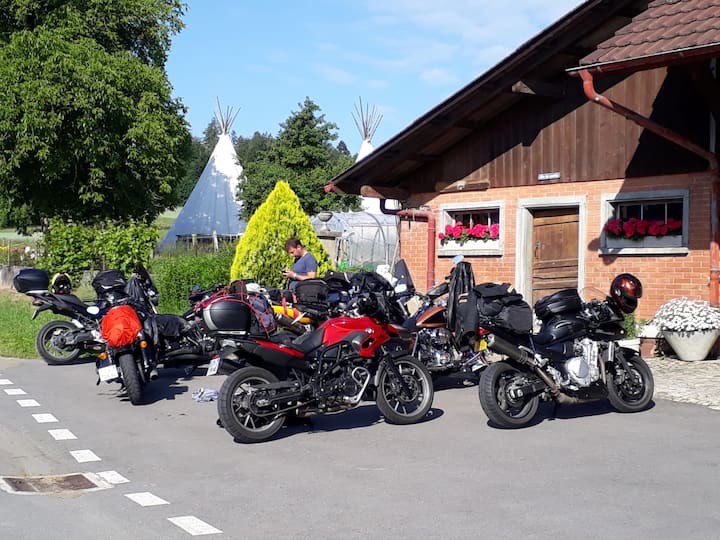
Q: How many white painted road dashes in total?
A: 9